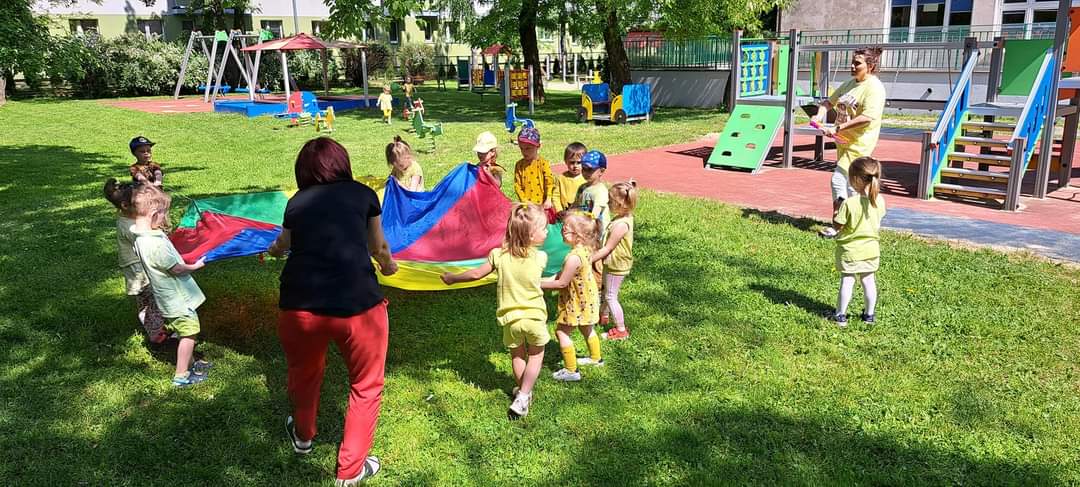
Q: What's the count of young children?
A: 14